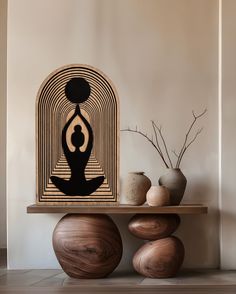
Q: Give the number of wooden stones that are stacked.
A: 2